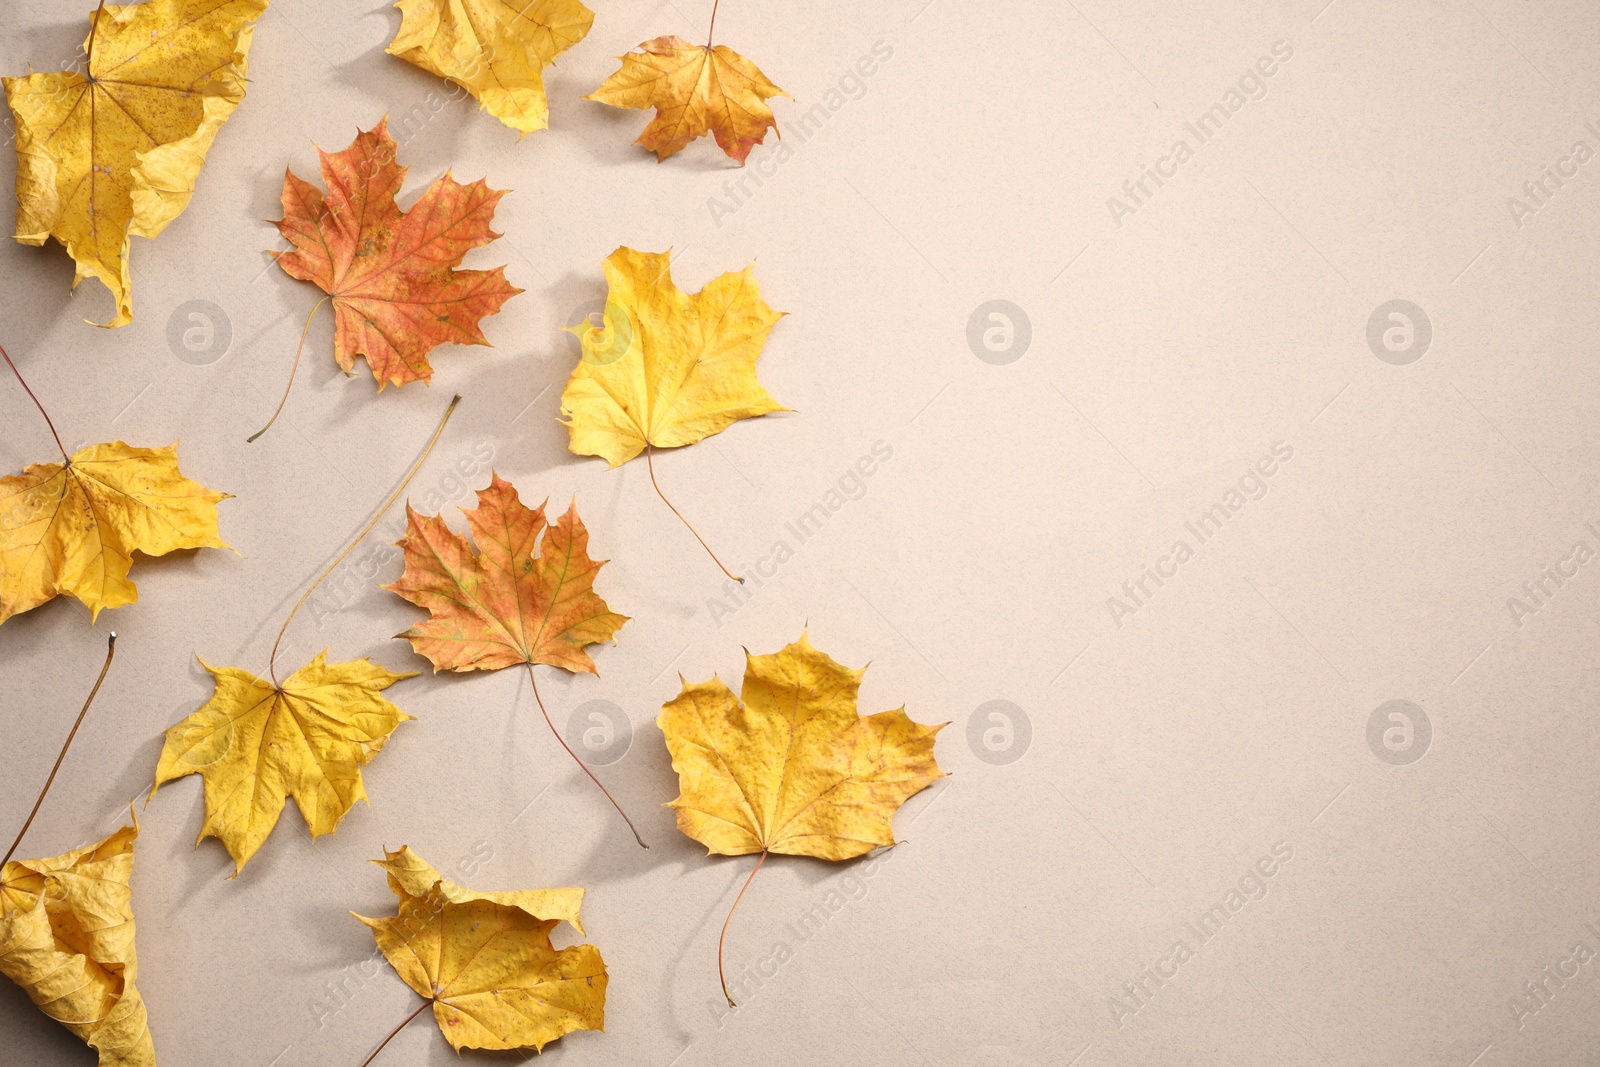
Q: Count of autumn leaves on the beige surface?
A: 11